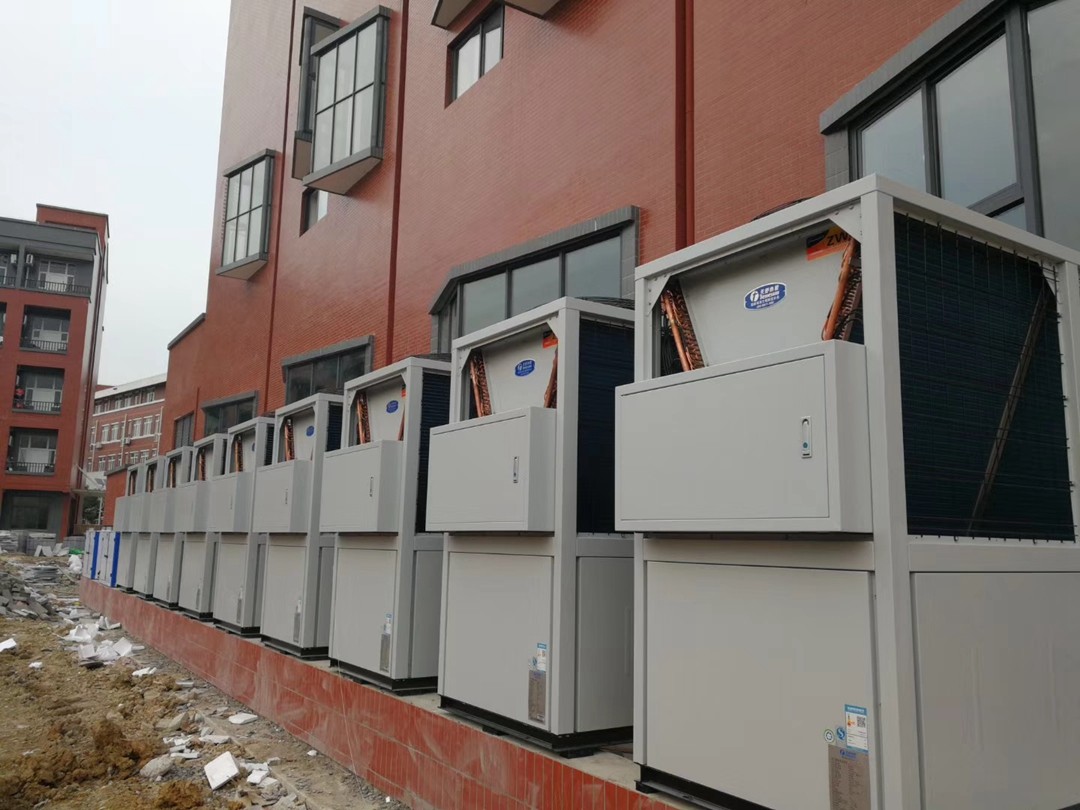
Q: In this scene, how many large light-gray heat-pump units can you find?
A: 9